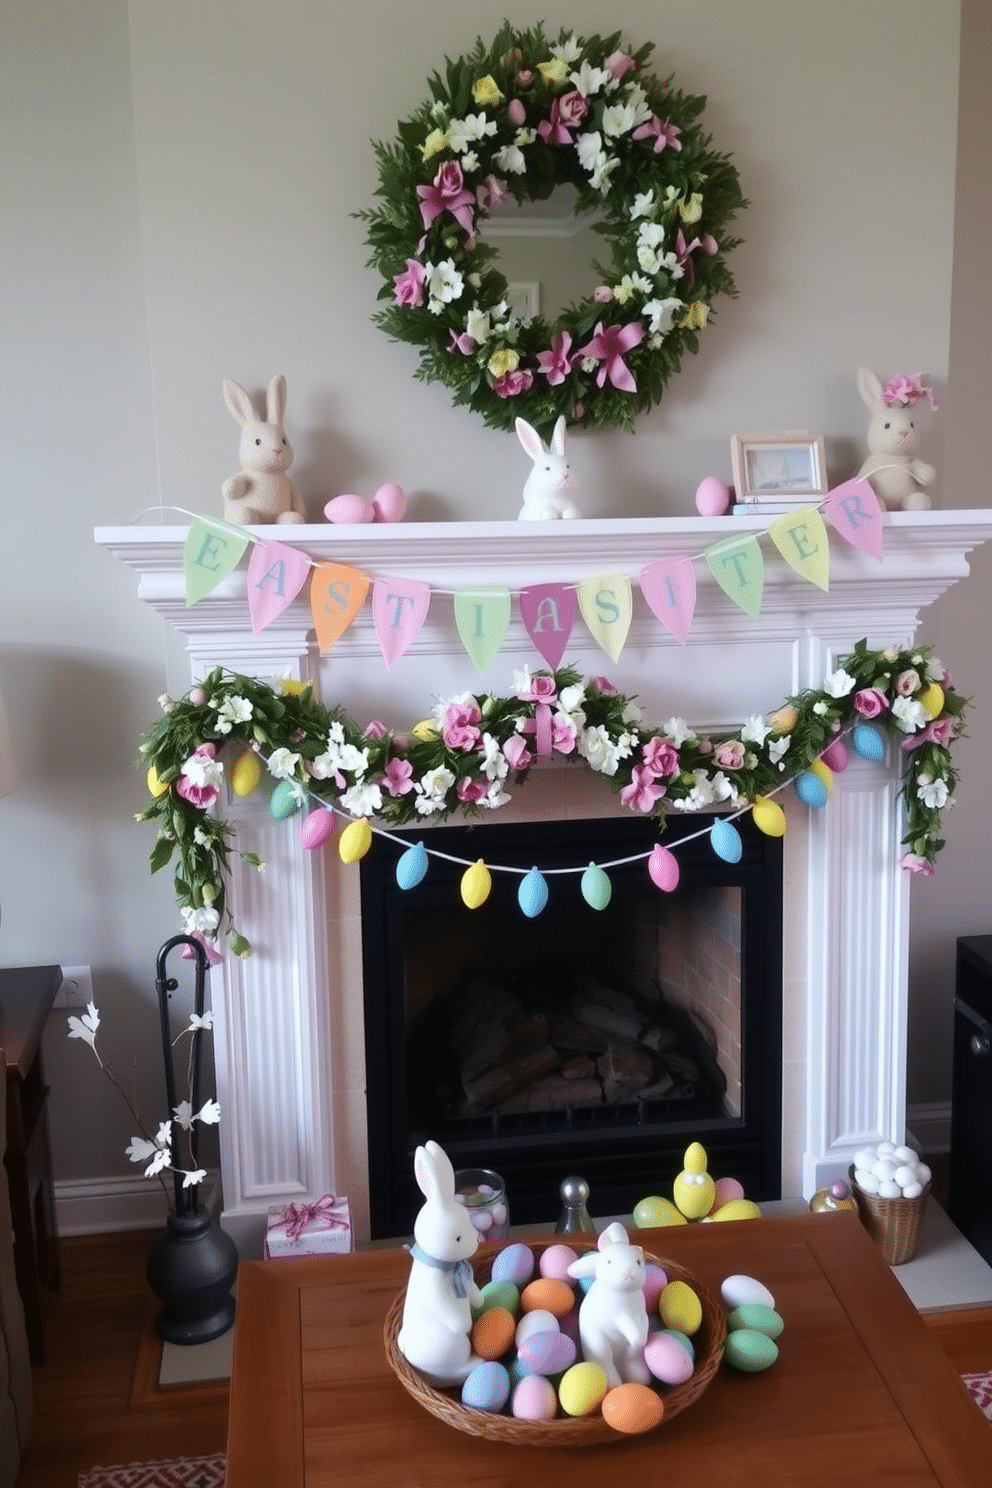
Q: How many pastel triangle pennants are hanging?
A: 11